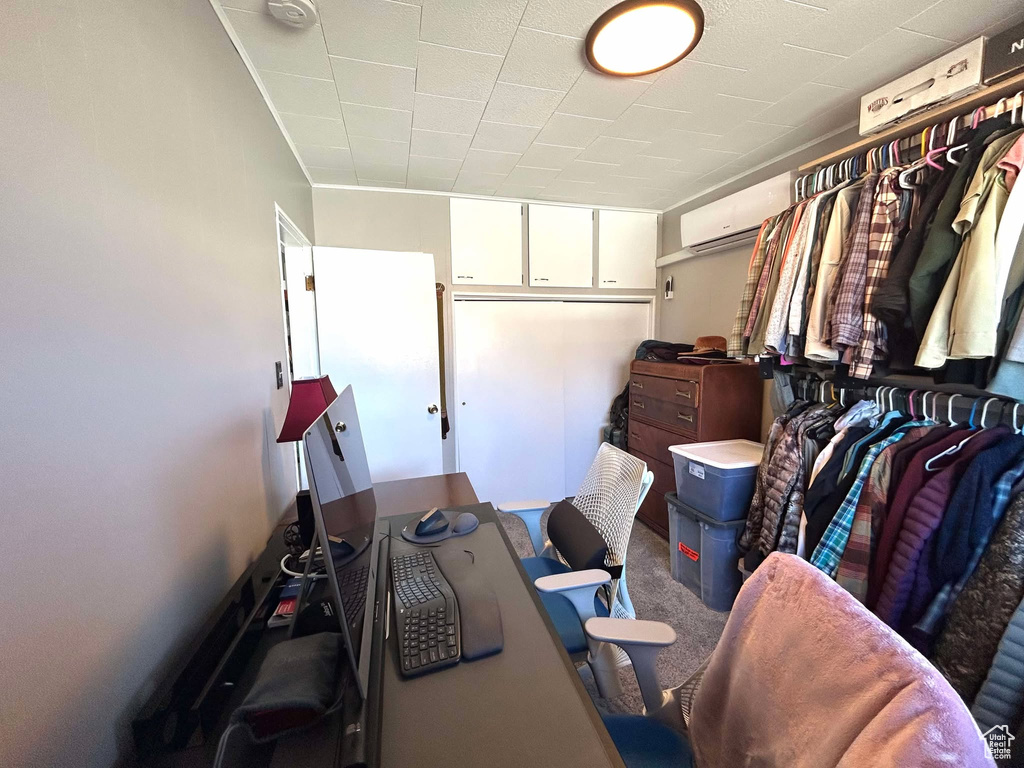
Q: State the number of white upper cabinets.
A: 3